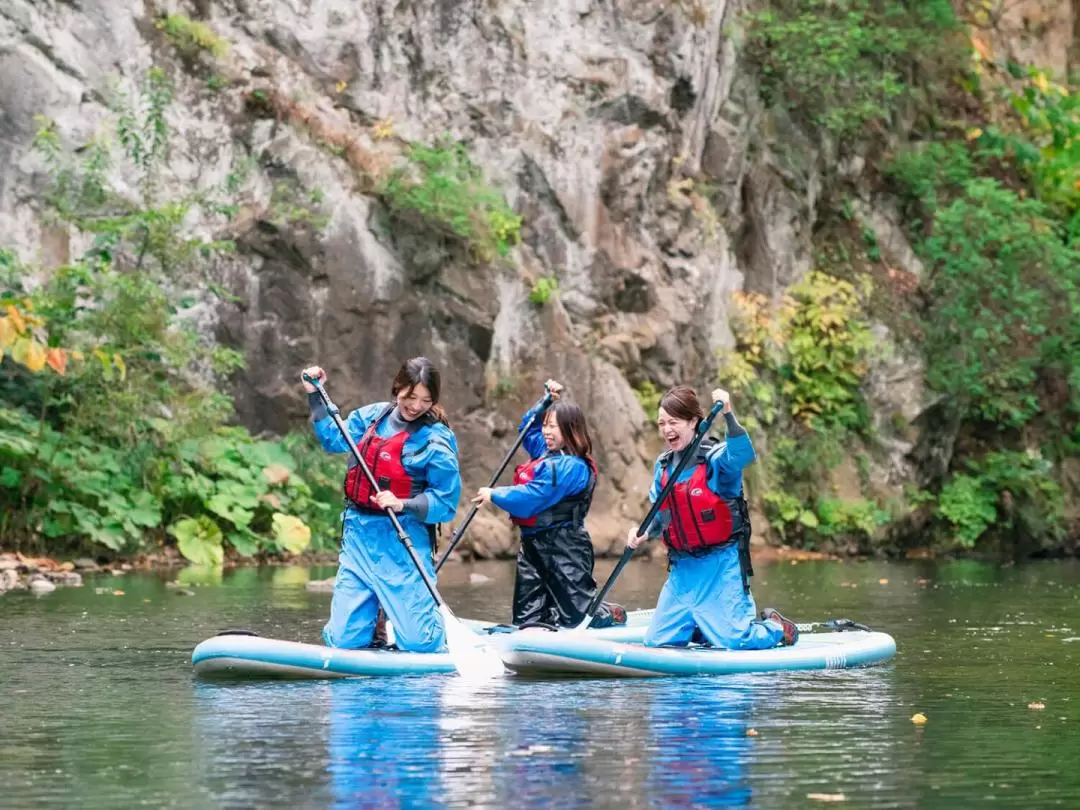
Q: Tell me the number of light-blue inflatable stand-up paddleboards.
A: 3